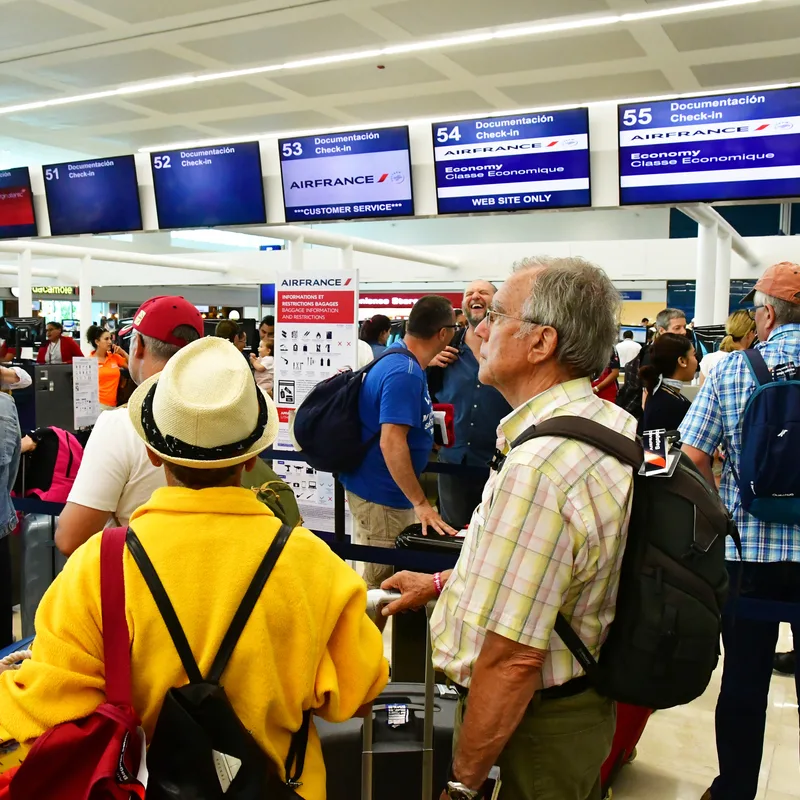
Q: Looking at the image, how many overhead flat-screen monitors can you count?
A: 6